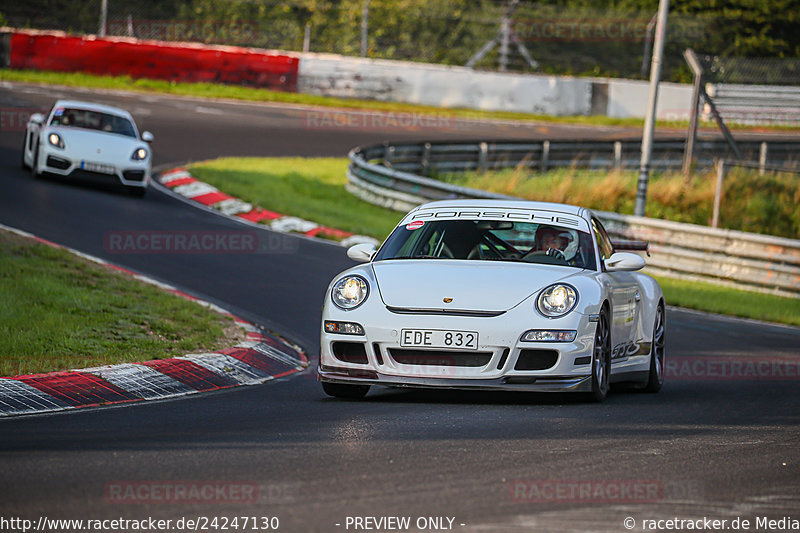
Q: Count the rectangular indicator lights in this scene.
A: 2